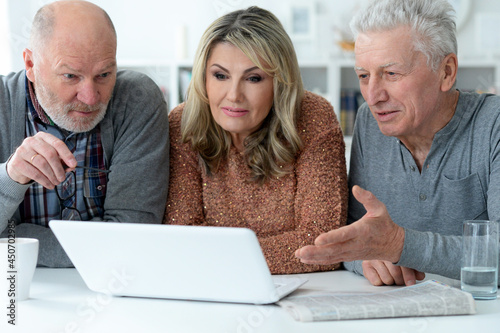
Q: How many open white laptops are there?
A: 1